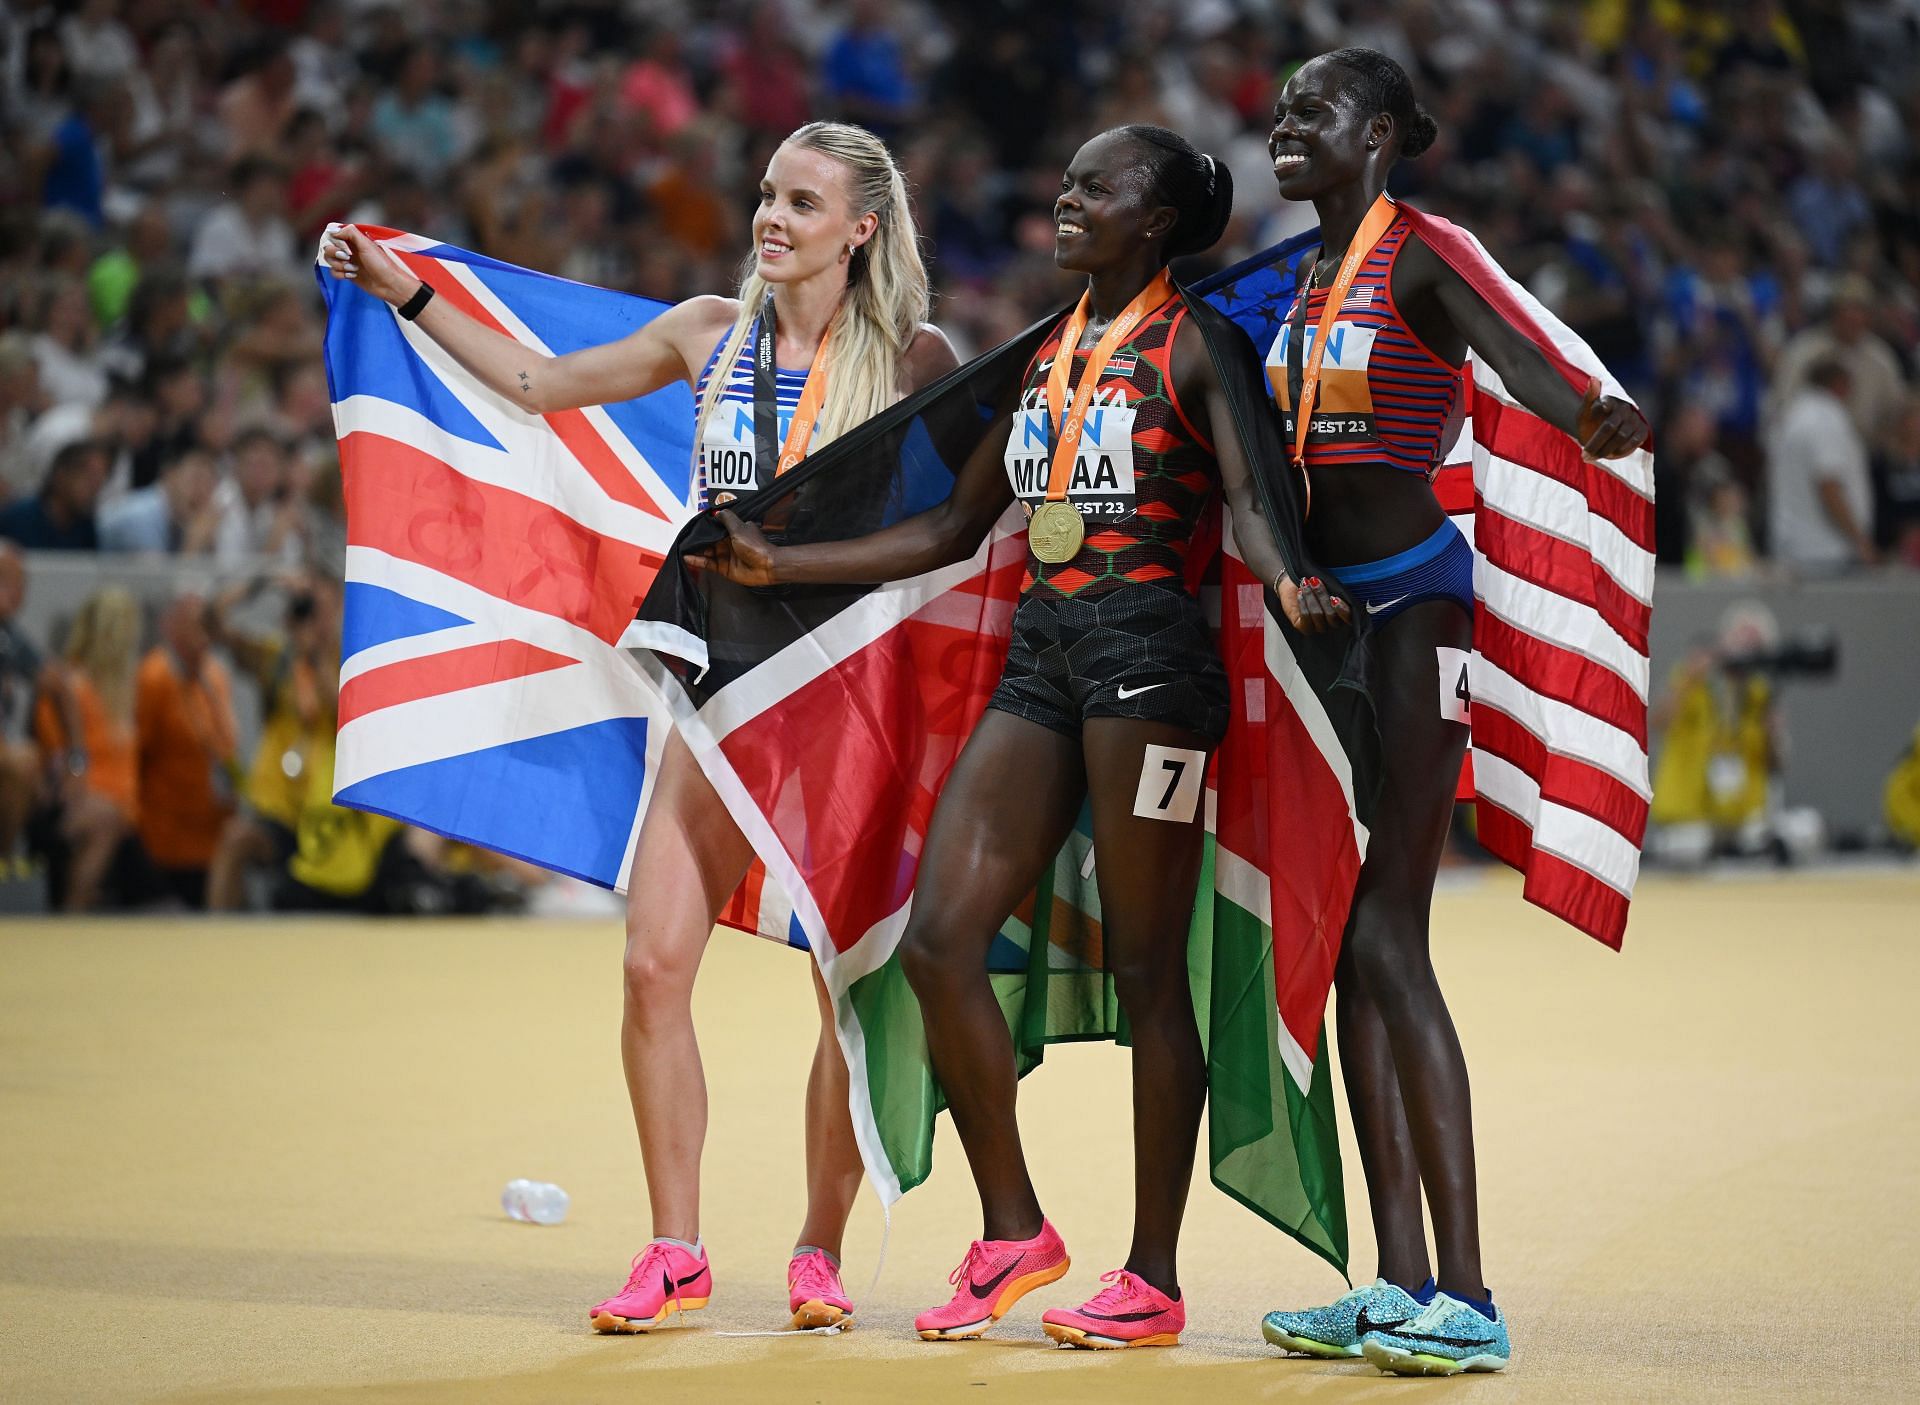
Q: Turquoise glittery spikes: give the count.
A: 2